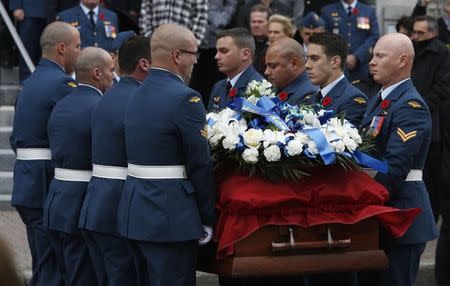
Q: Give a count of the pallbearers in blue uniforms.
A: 8